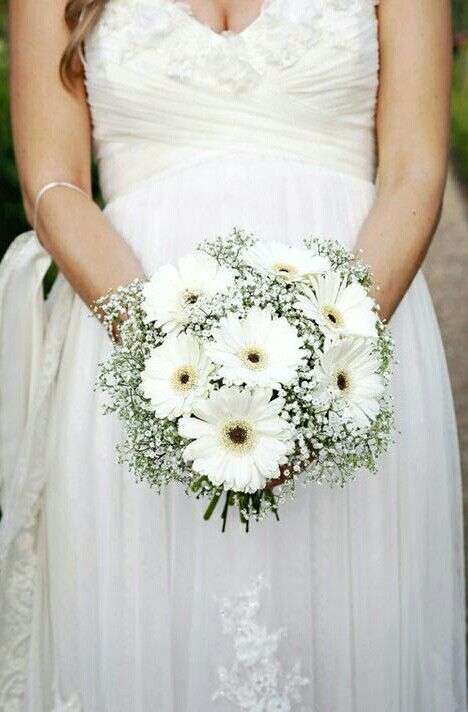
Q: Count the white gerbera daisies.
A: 7